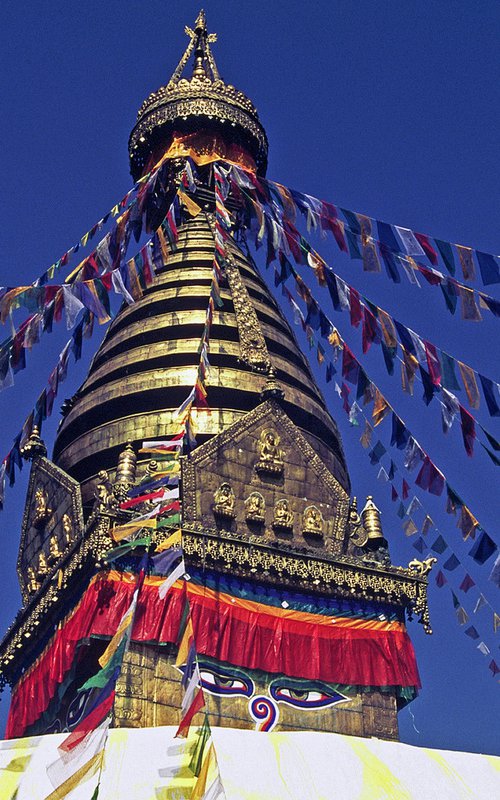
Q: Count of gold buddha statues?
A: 10